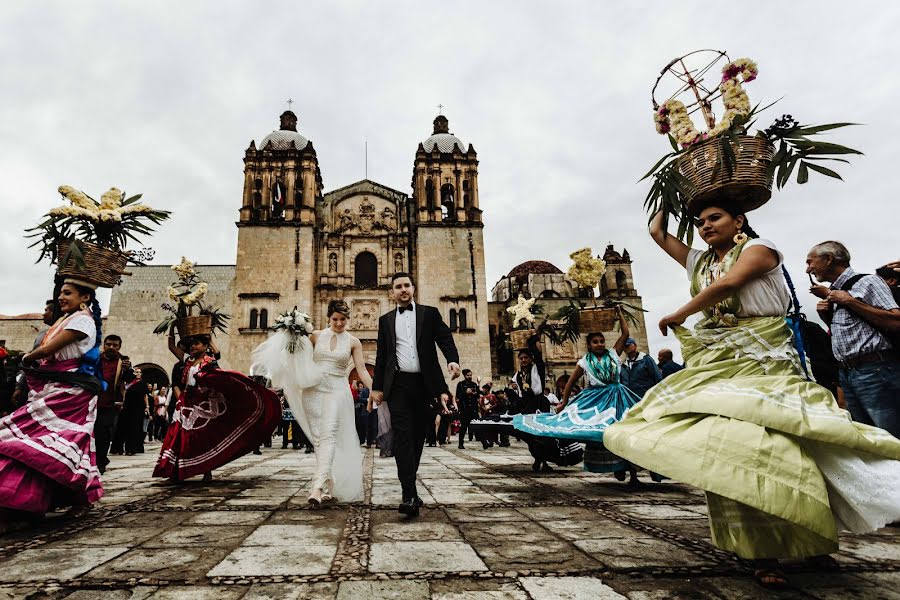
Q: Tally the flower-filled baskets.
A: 5